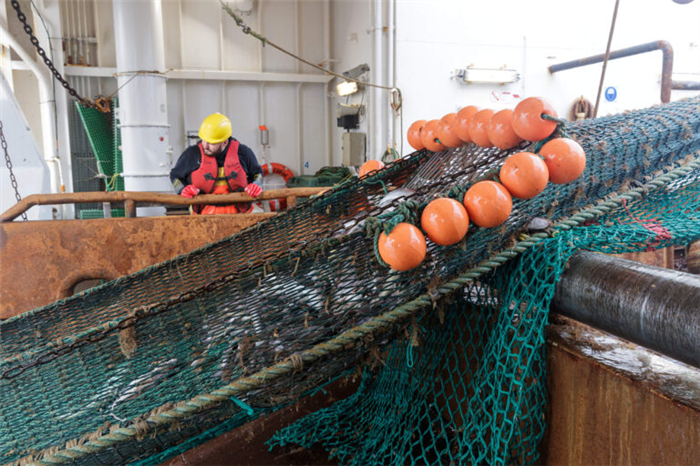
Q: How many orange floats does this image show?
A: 13